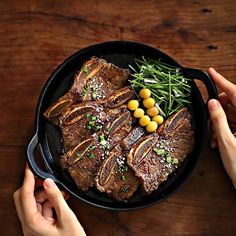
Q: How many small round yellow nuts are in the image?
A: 8